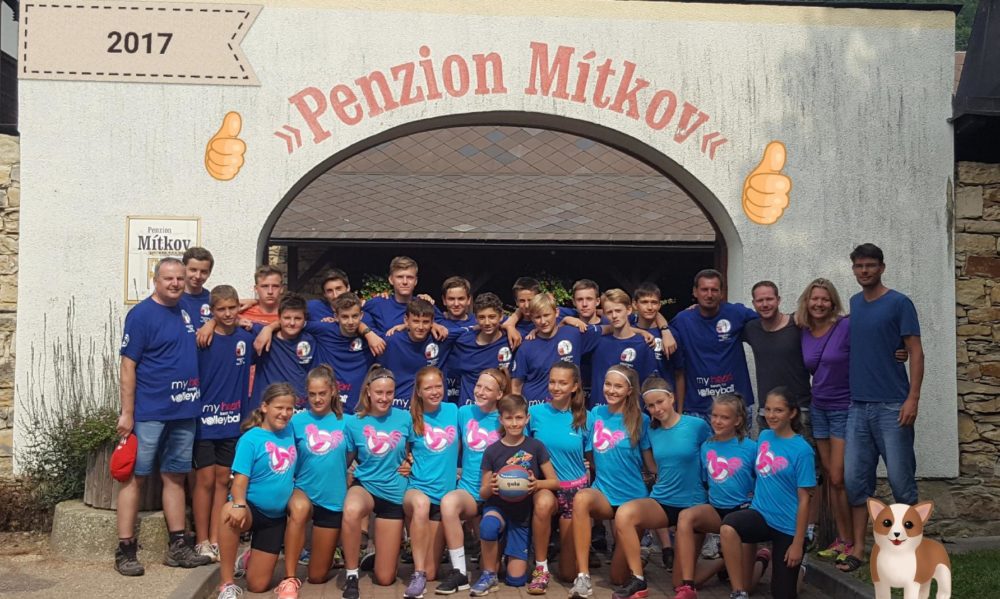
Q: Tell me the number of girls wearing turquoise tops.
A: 10